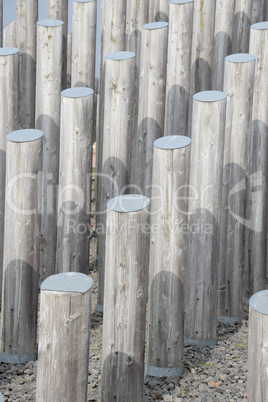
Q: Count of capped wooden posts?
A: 15